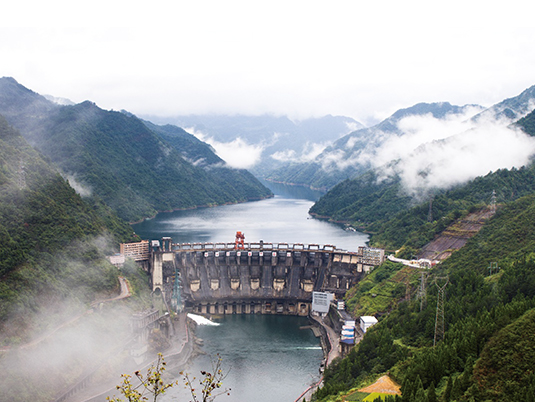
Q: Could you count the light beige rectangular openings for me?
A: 6